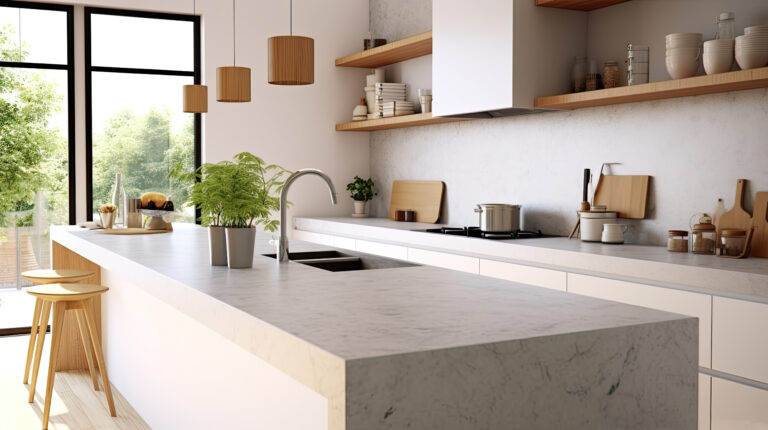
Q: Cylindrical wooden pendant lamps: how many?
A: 3